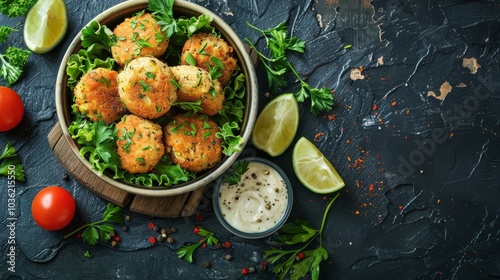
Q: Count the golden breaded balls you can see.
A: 7